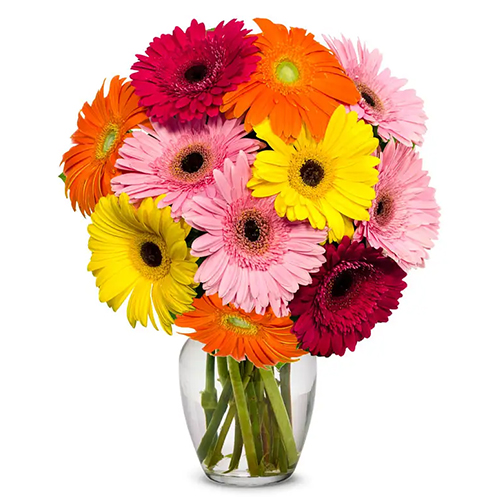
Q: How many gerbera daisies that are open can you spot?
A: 11